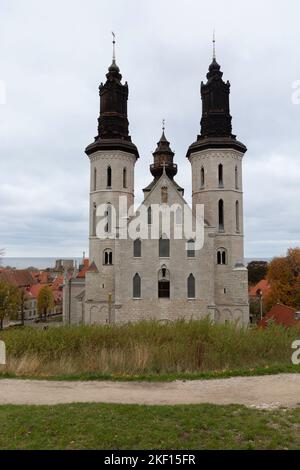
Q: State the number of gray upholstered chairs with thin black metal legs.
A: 0